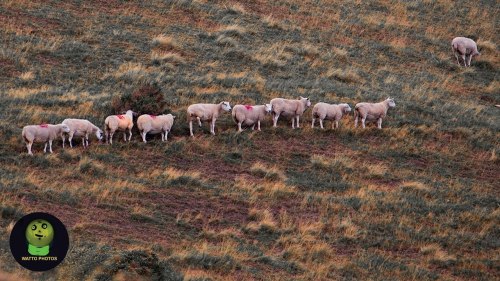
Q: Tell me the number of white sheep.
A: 10